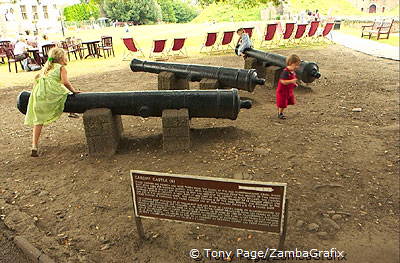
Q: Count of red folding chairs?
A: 11